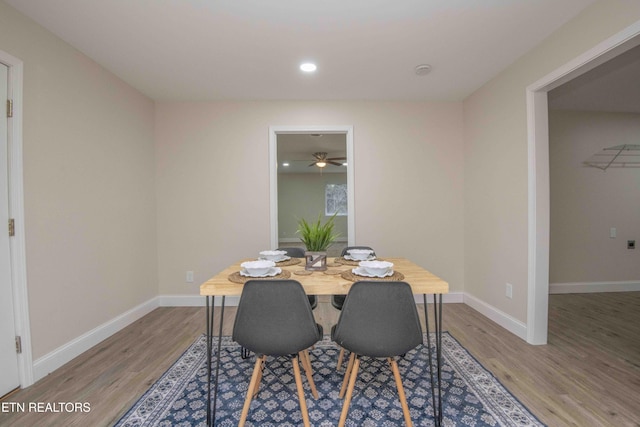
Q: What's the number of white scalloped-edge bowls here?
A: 4